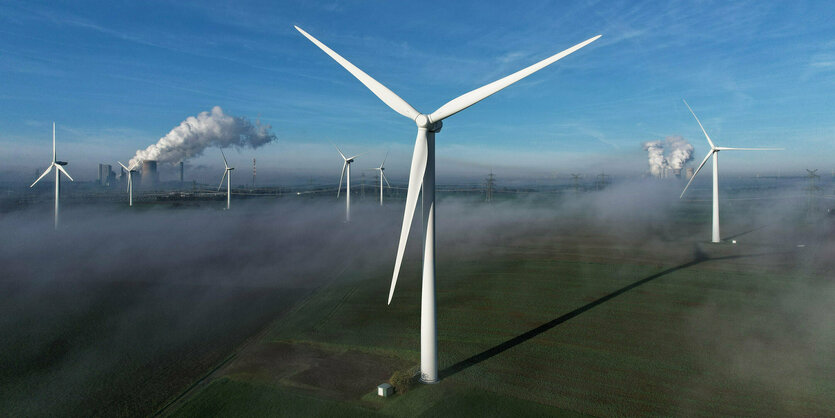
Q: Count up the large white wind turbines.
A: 7